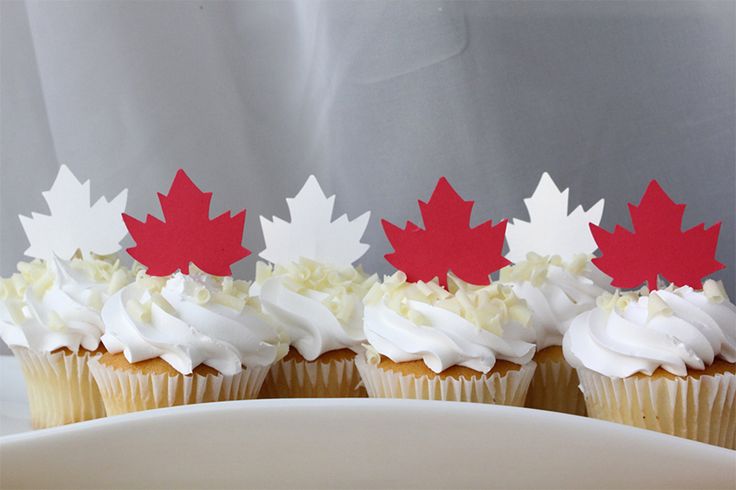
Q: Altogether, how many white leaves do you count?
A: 3